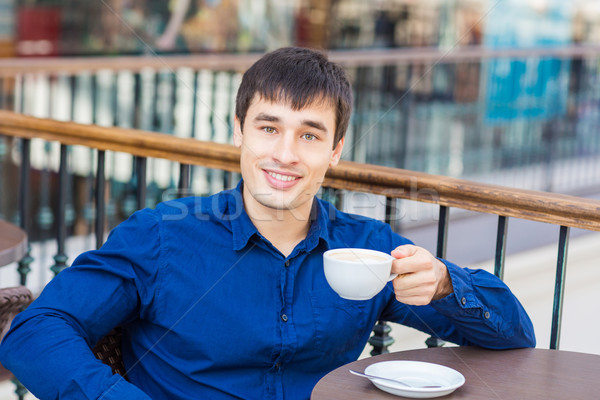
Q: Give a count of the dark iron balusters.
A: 11